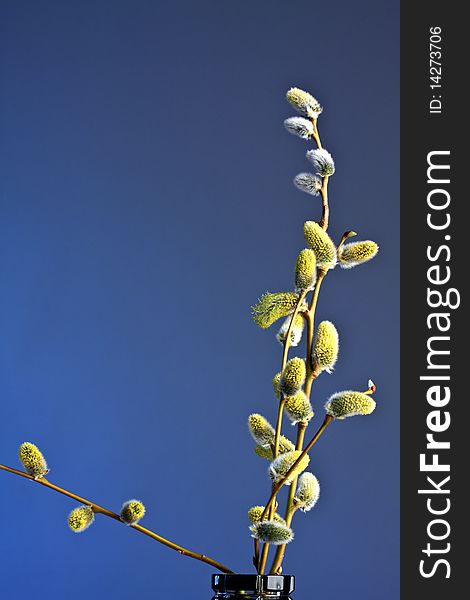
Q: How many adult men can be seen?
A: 0